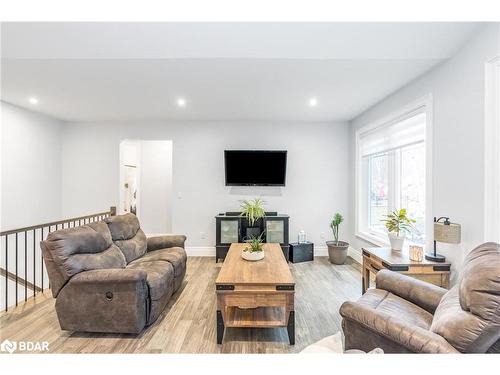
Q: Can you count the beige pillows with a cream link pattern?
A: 0